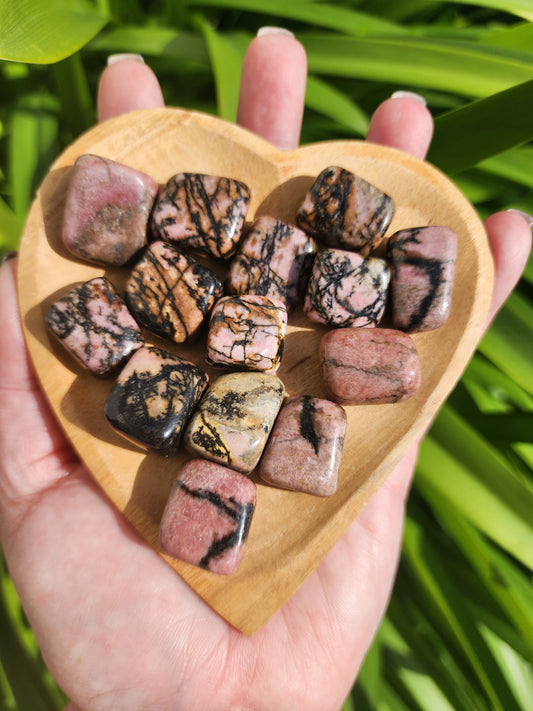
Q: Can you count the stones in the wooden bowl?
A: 14